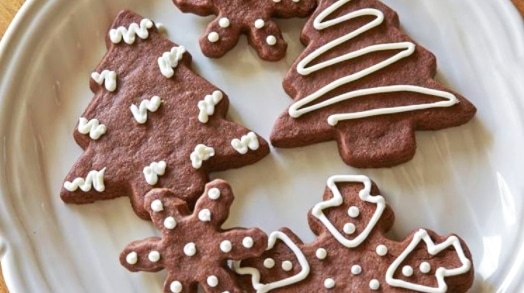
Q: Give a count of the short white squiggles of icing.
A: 10